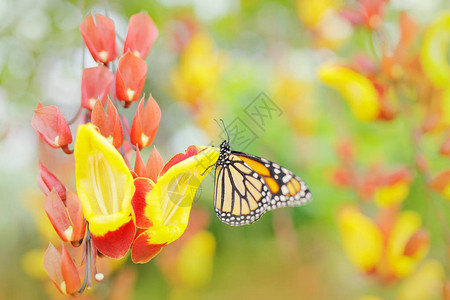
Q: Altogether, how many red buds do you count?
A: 11